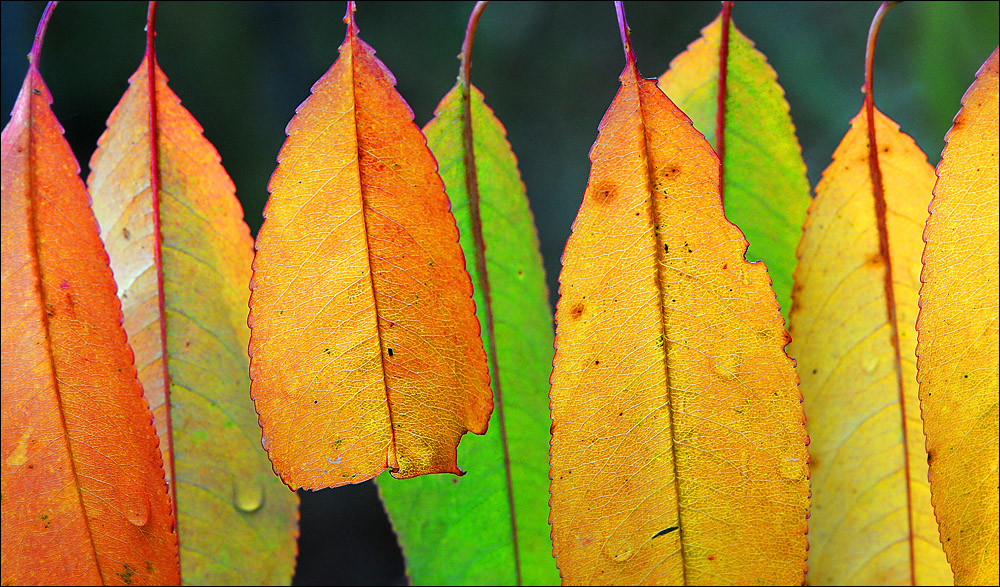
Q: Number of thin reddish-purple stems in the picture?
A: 7